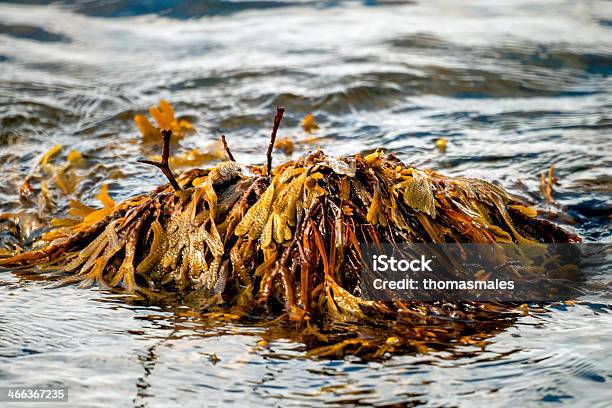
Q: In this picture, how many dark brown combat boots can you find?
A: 0